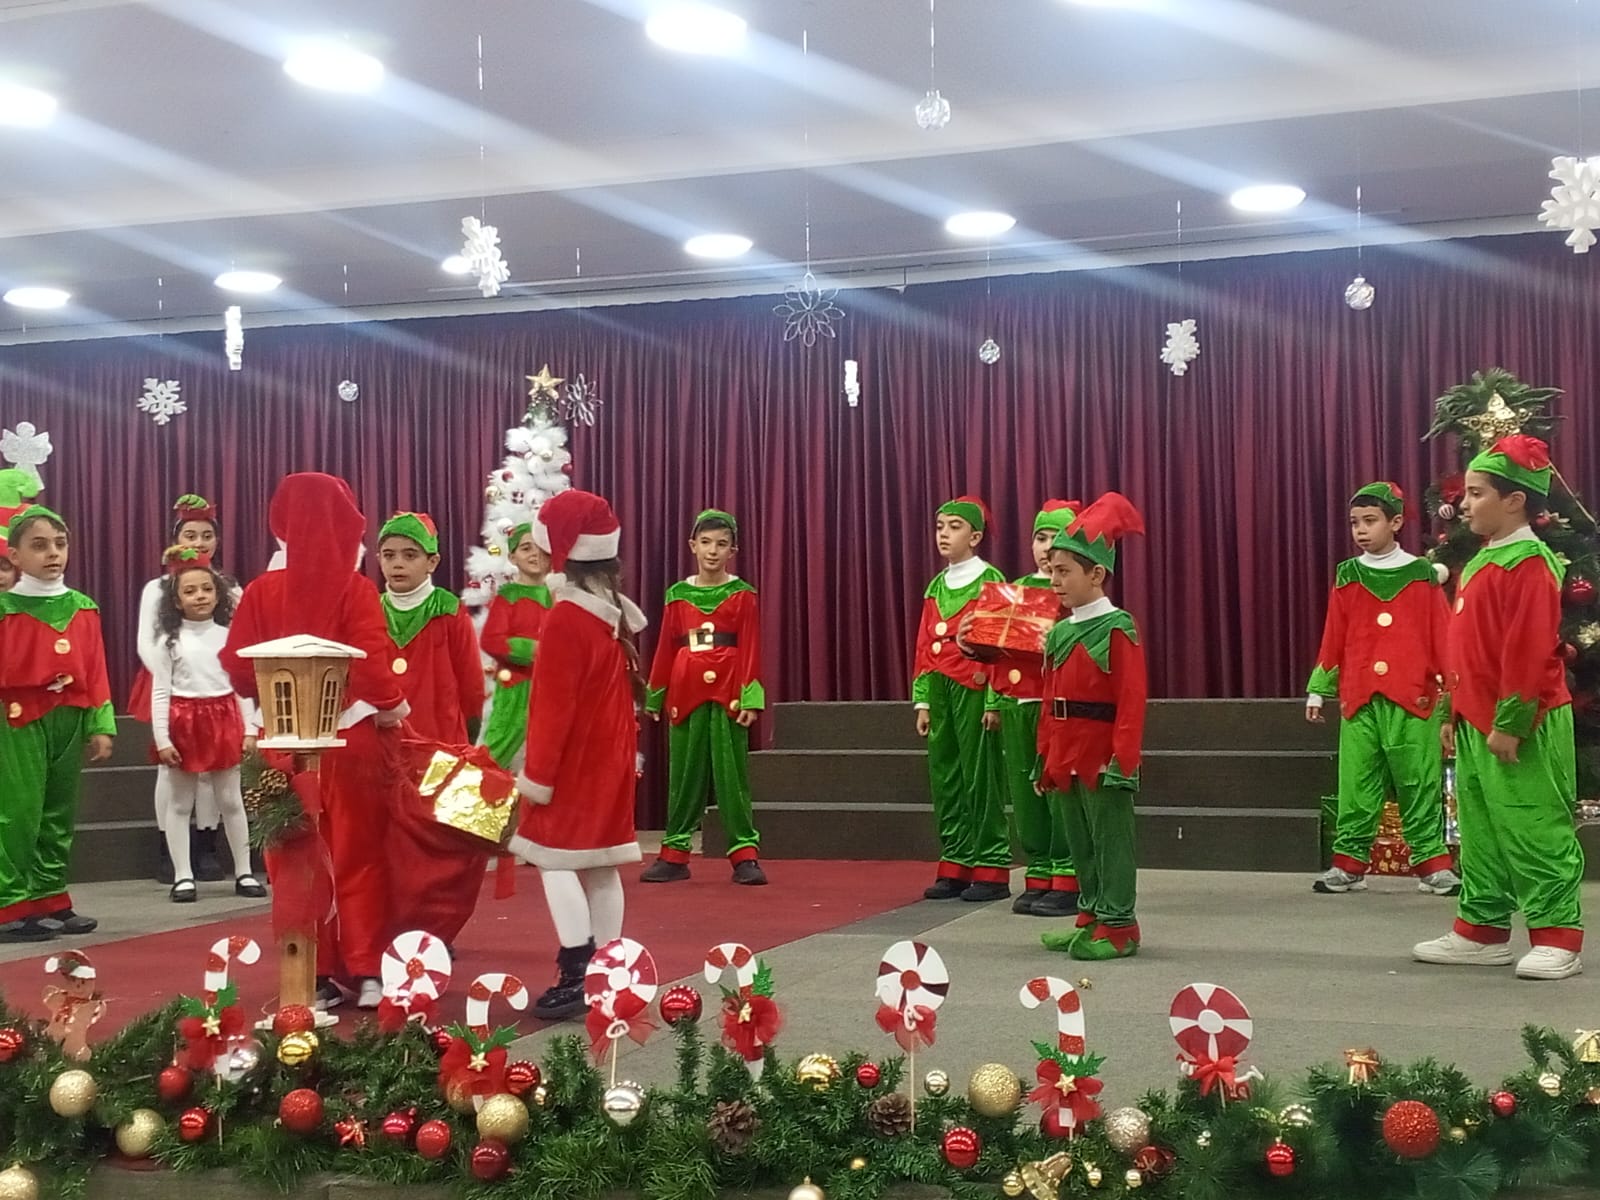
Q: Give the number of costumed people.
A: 14